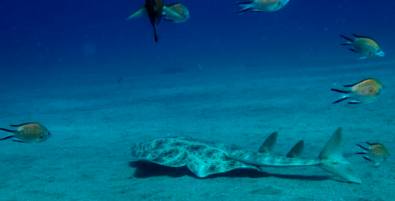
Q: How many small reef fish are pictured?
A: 7